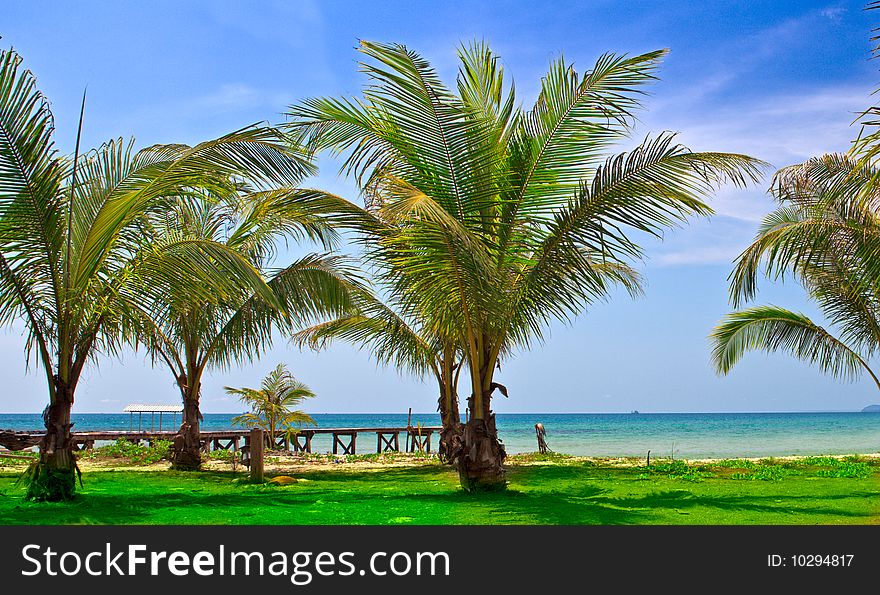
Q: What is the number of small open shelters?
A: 1